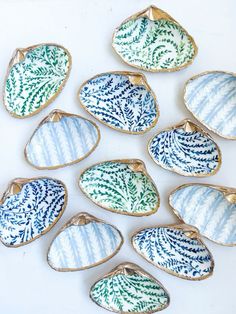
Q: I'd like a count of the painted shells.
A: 12